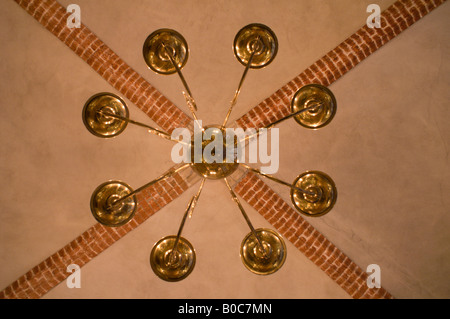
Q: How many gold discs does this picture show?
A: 8